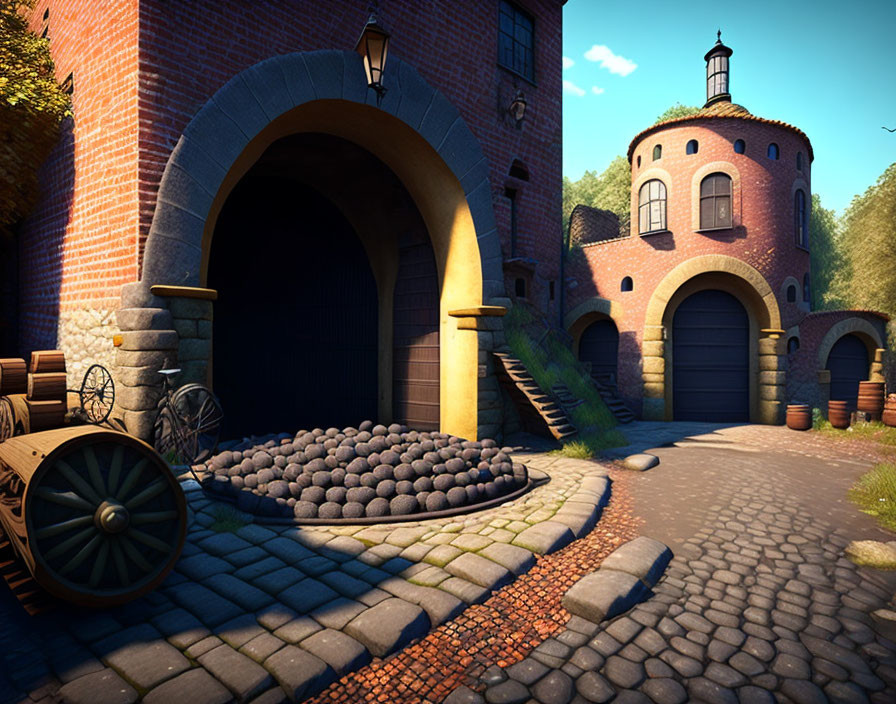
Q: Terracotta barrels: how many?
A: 4